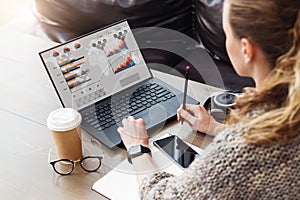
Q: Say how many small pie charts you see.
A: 3